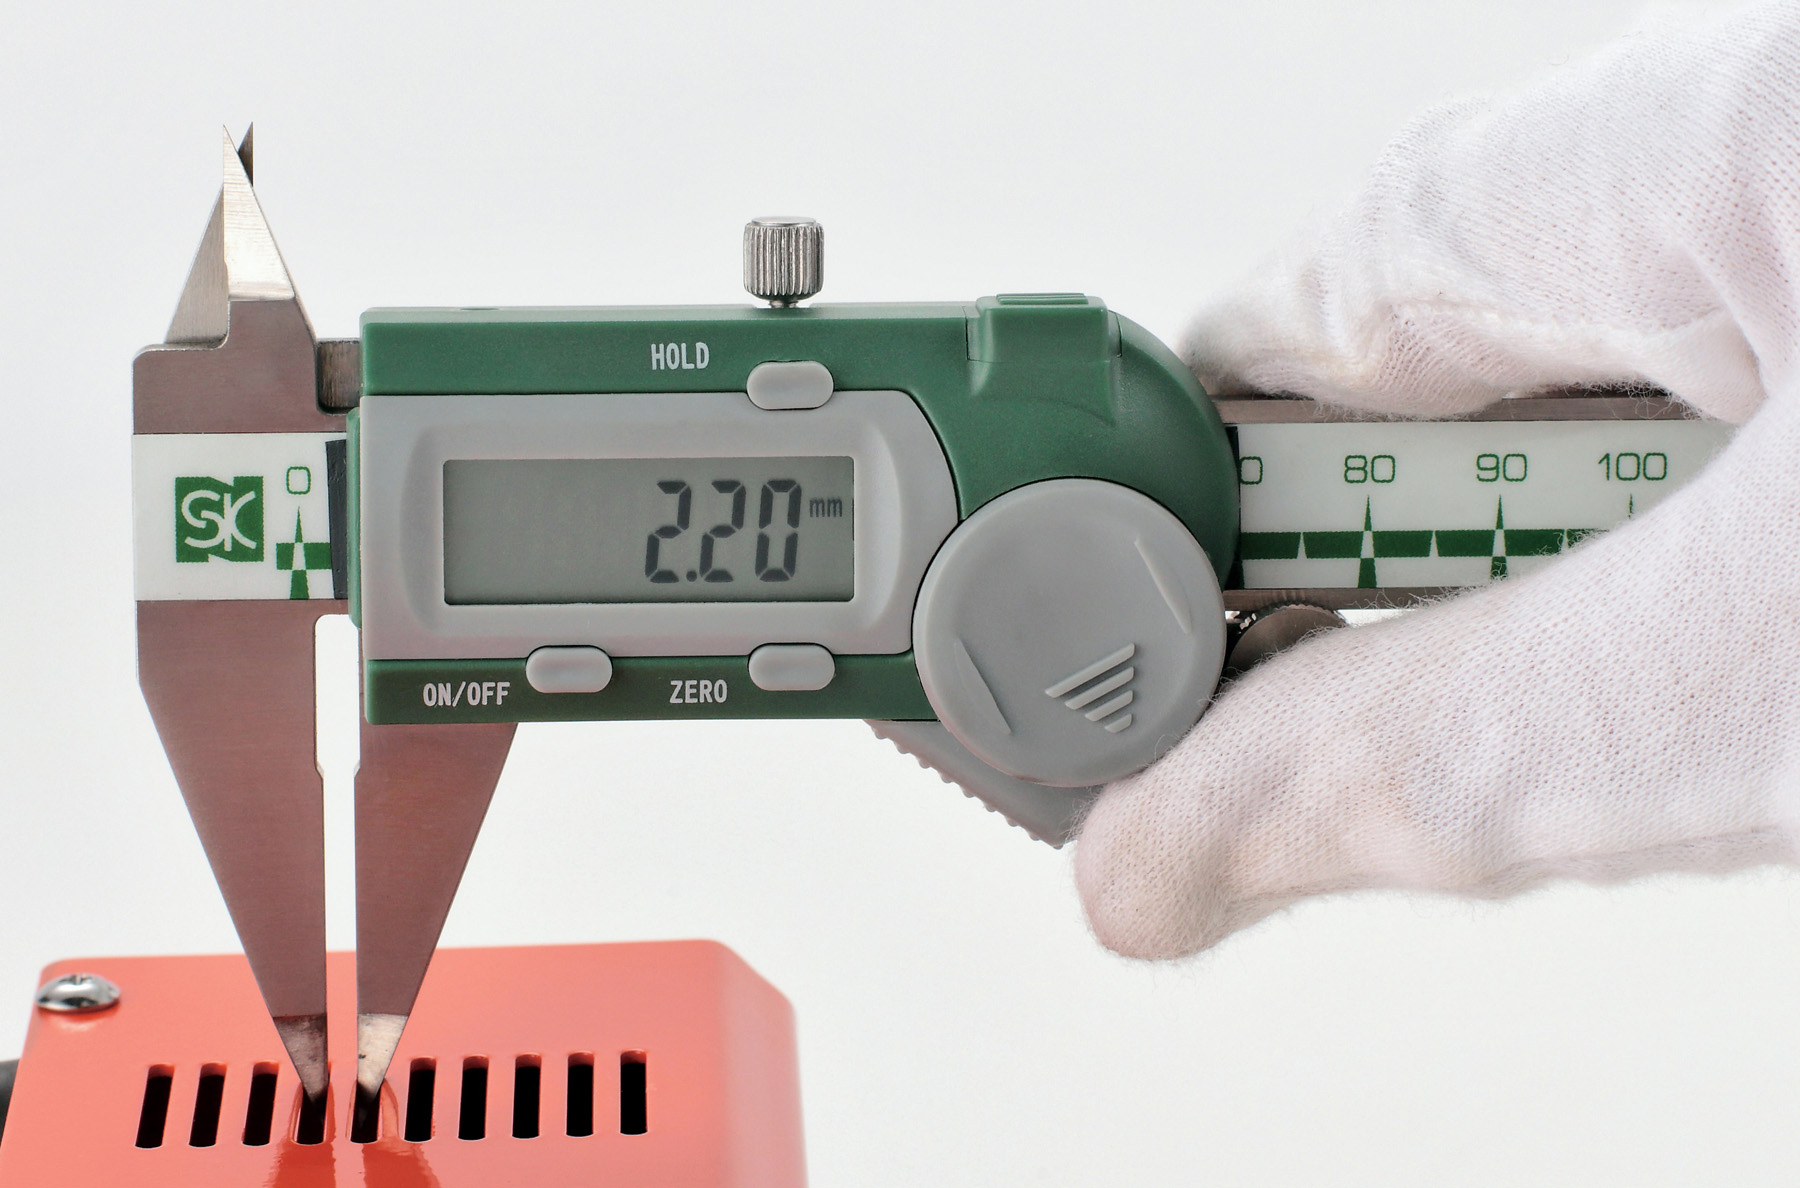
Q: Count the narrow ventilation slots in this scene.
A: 10